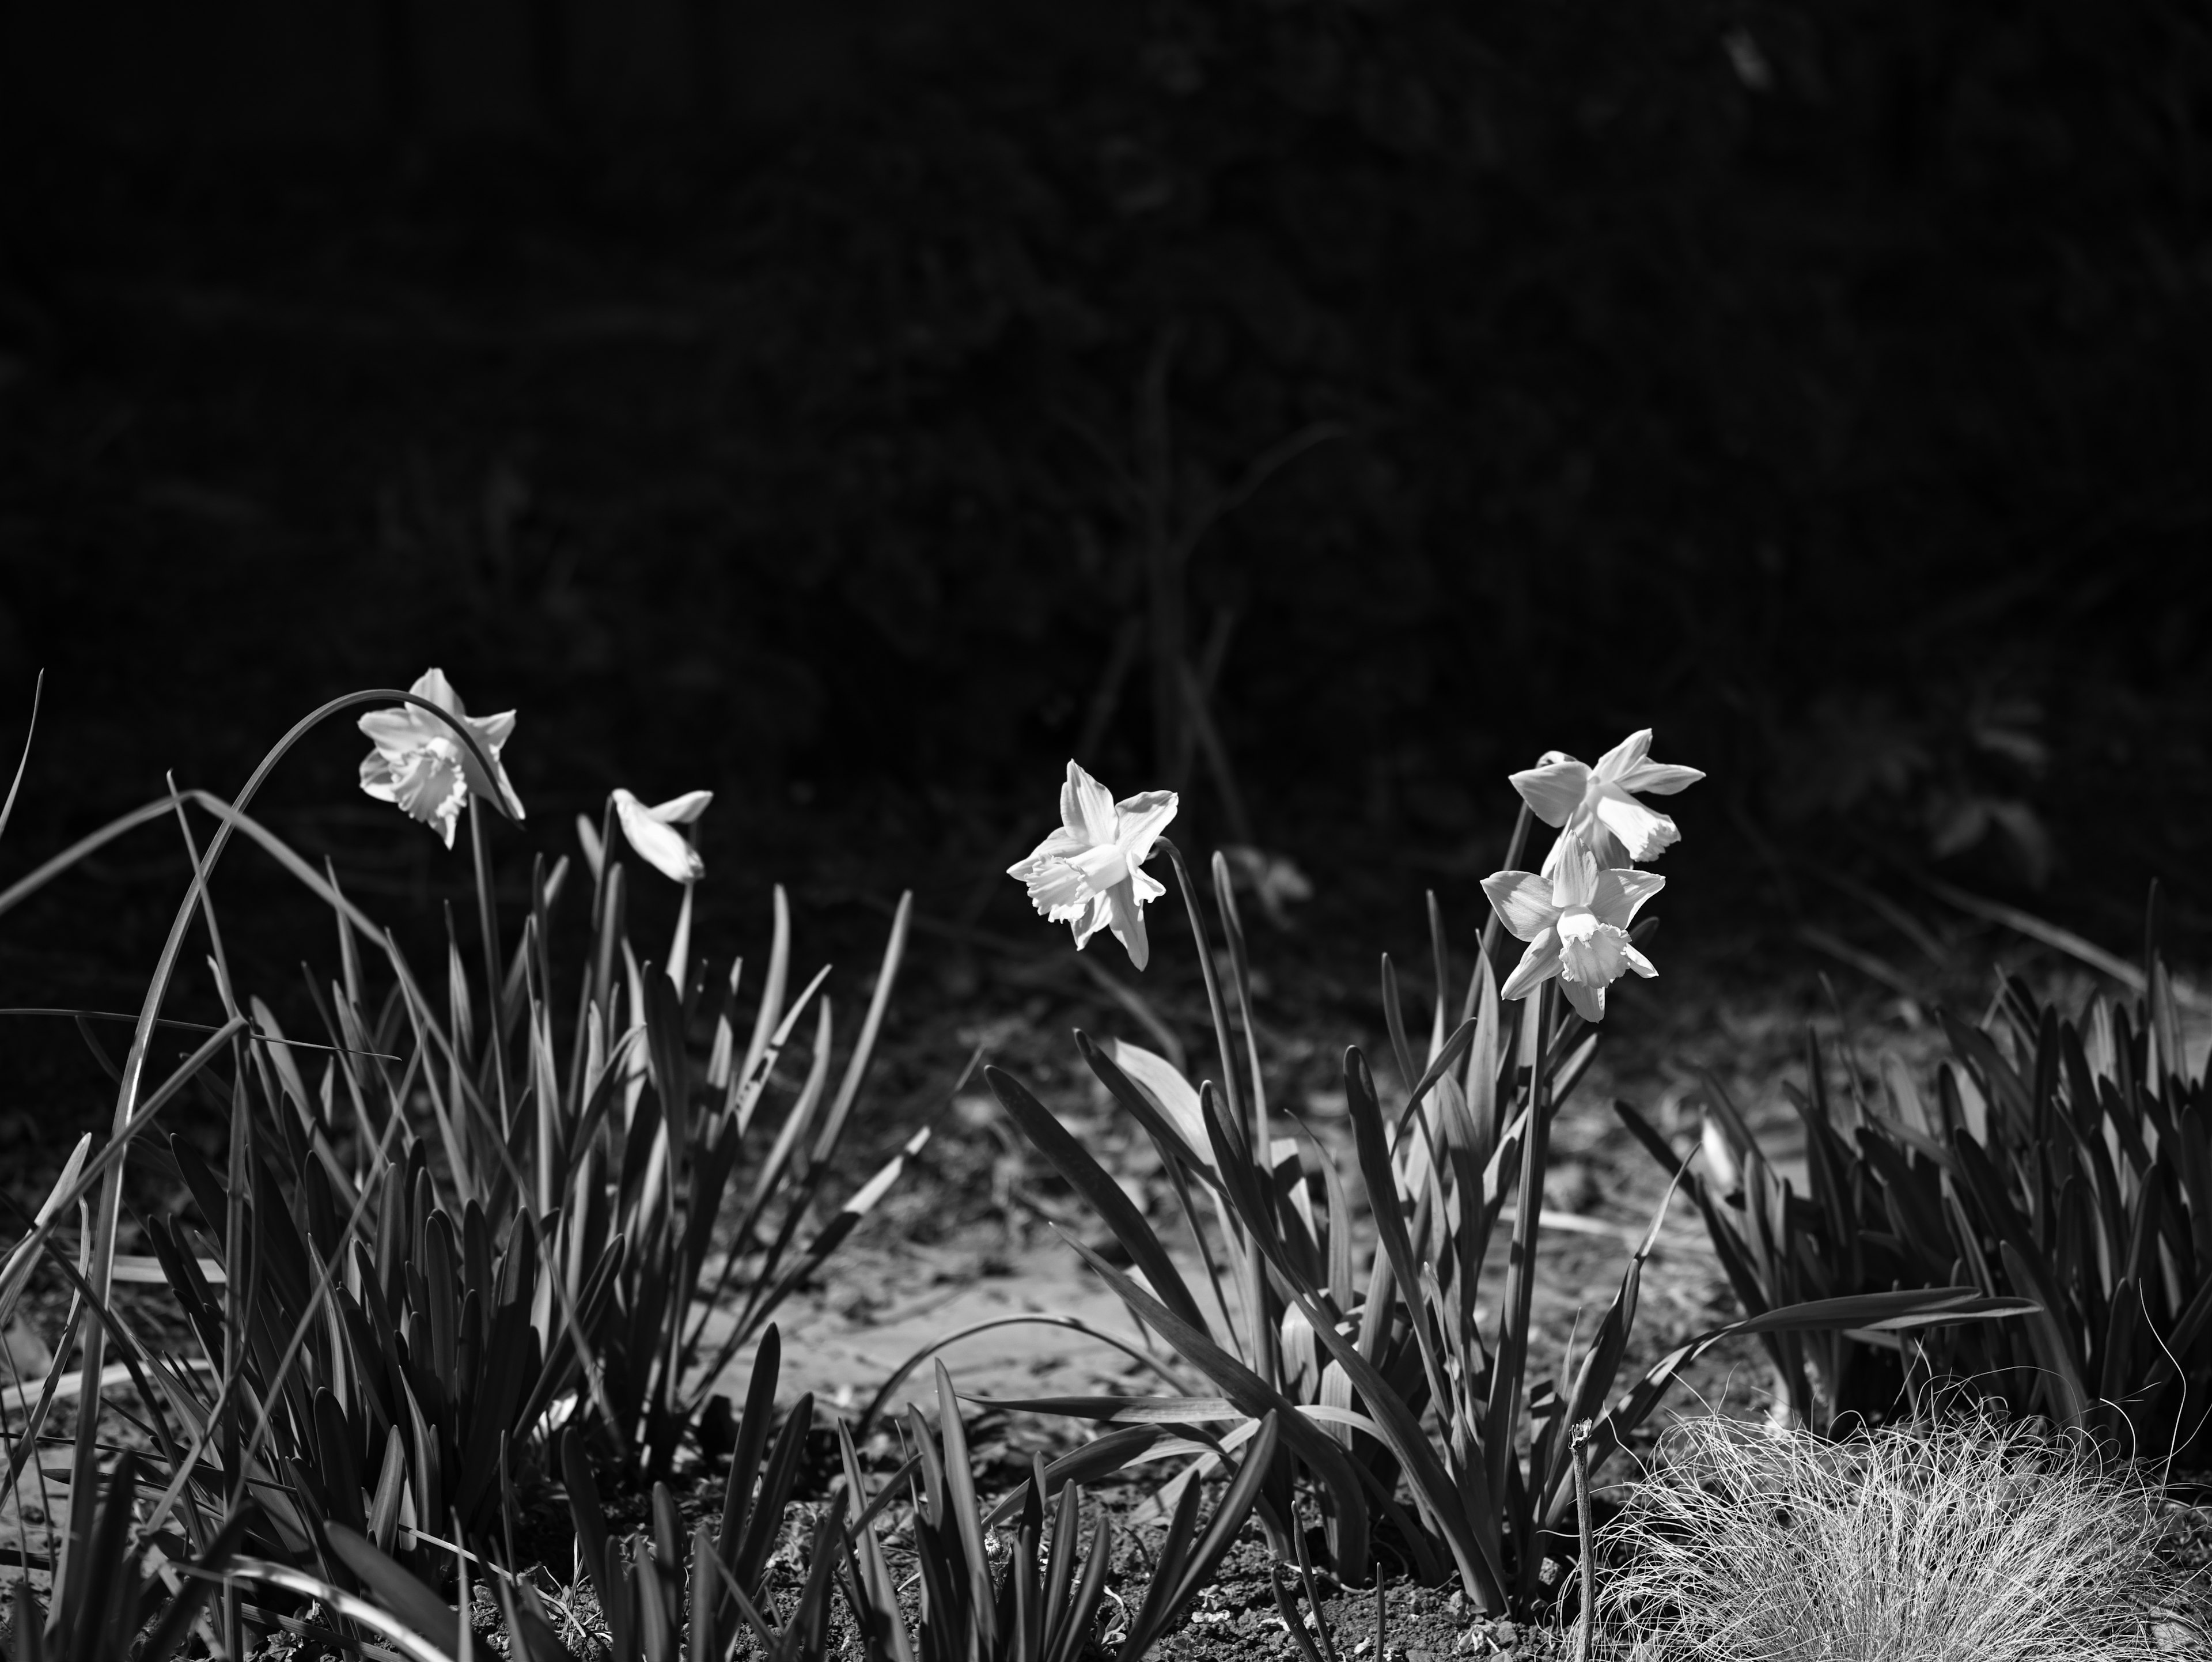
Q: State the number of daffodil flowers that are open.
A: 4